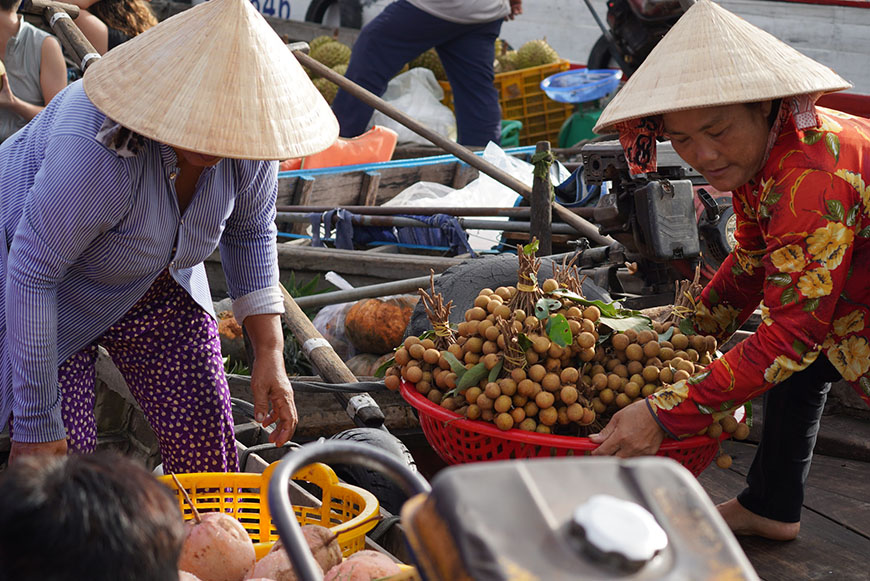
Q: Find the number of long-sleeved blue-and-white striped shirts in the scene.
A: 1